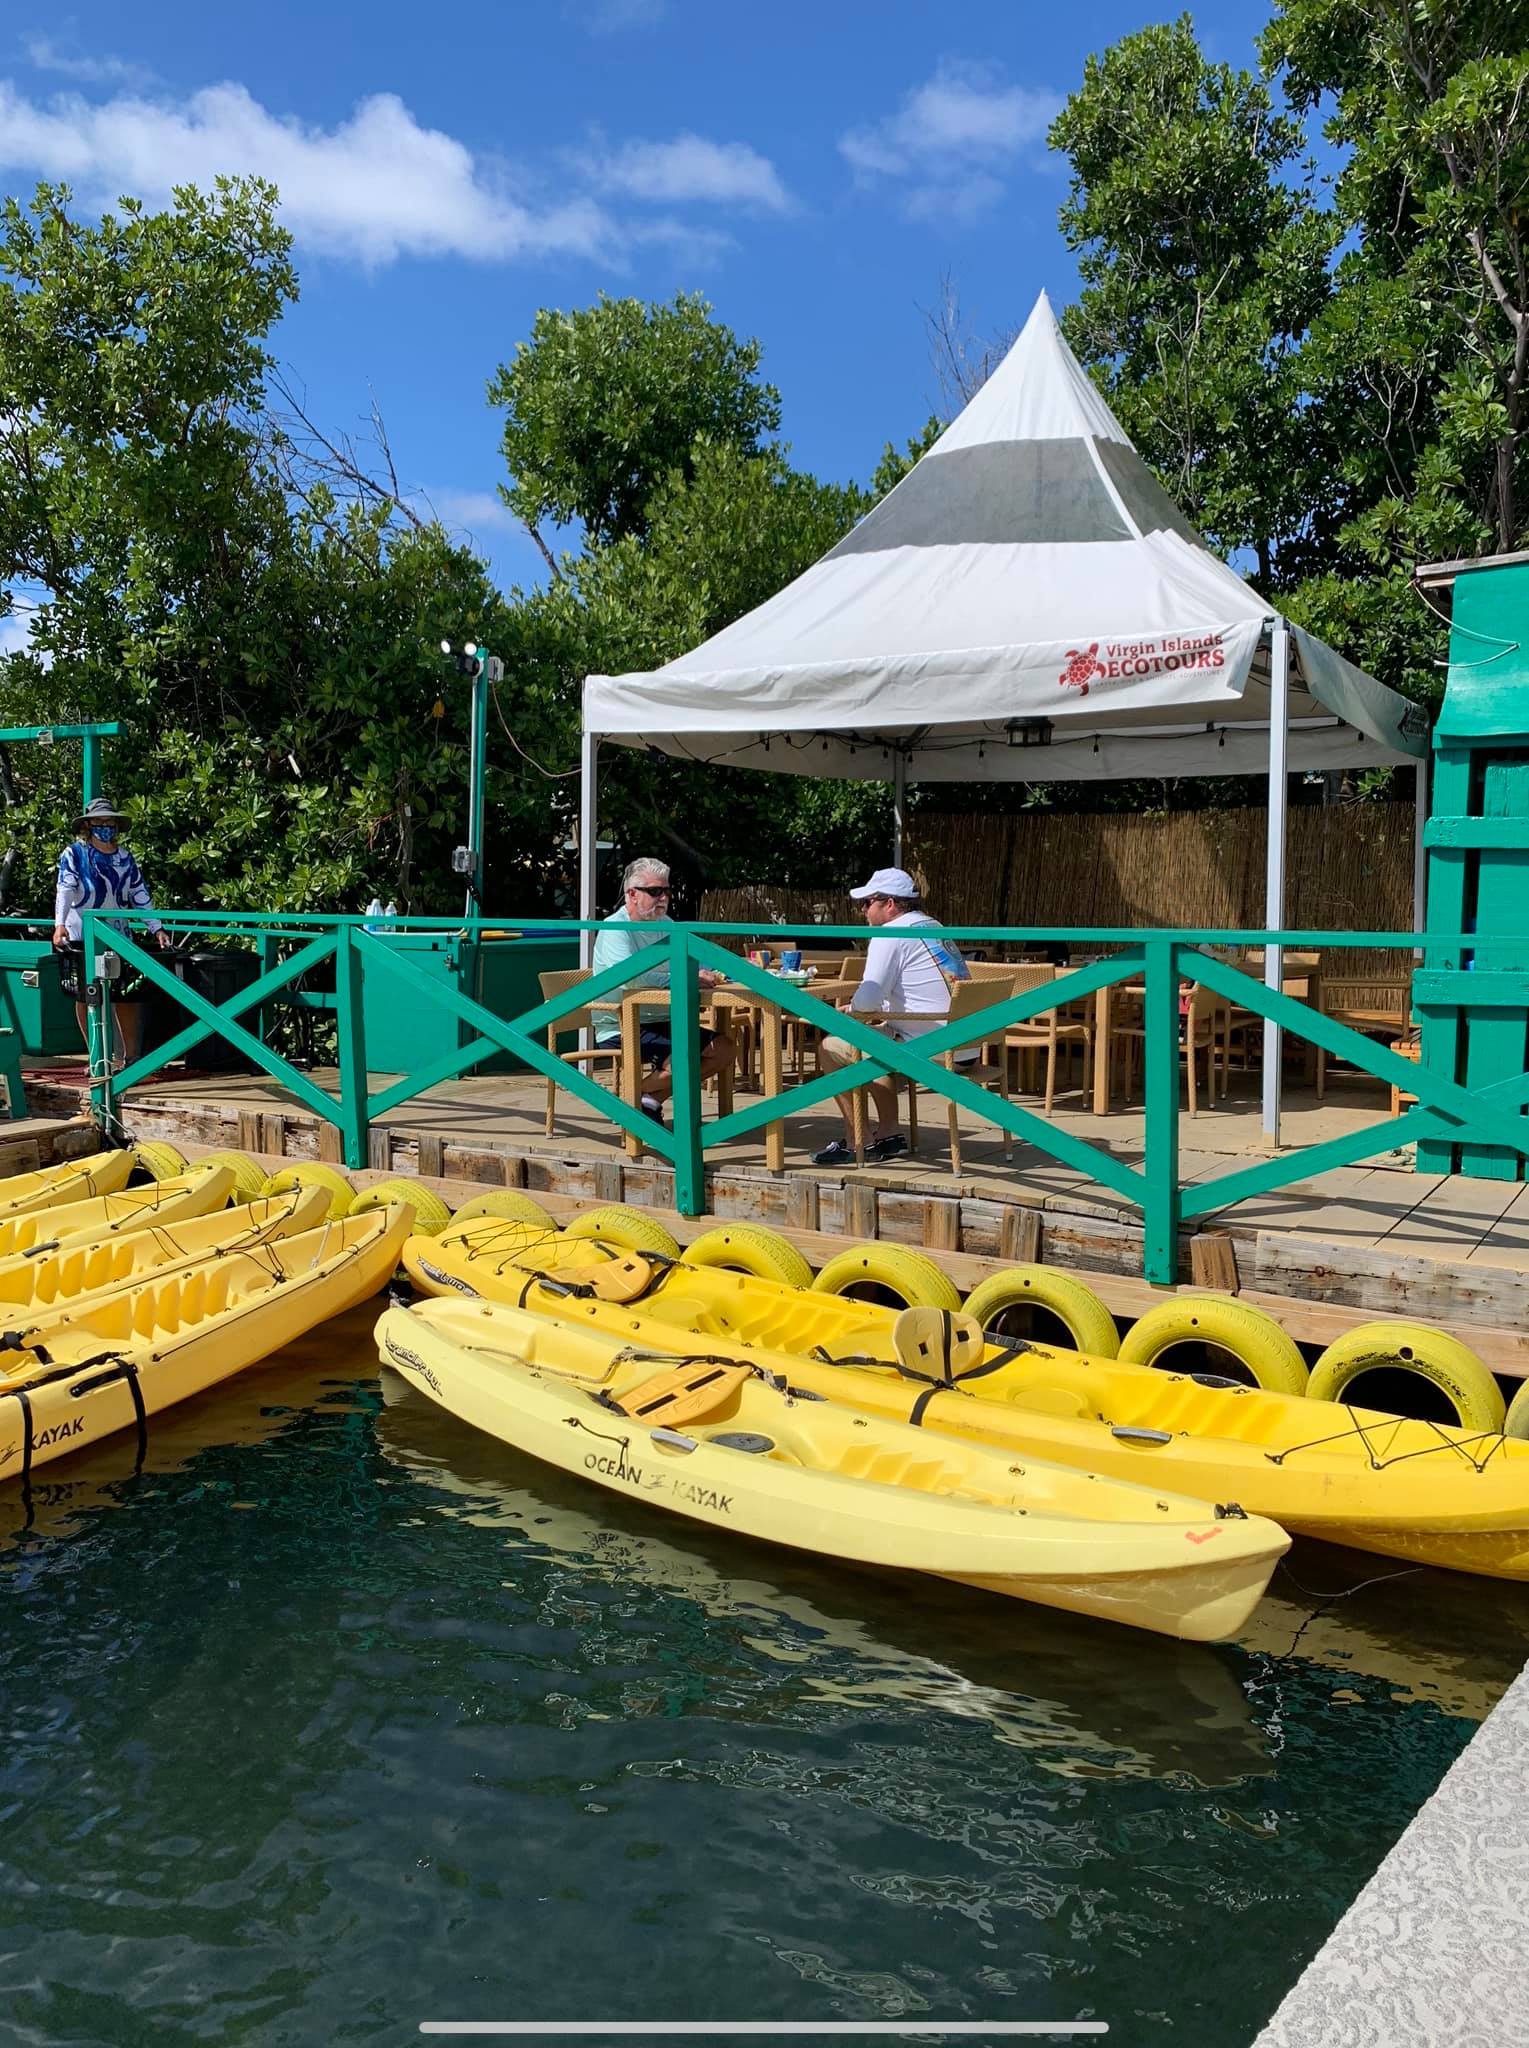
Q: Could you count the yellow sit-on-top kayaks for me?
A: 6